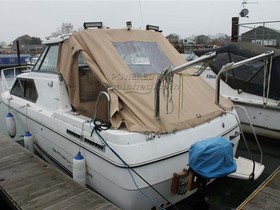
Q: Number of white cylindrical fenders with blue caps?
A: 3